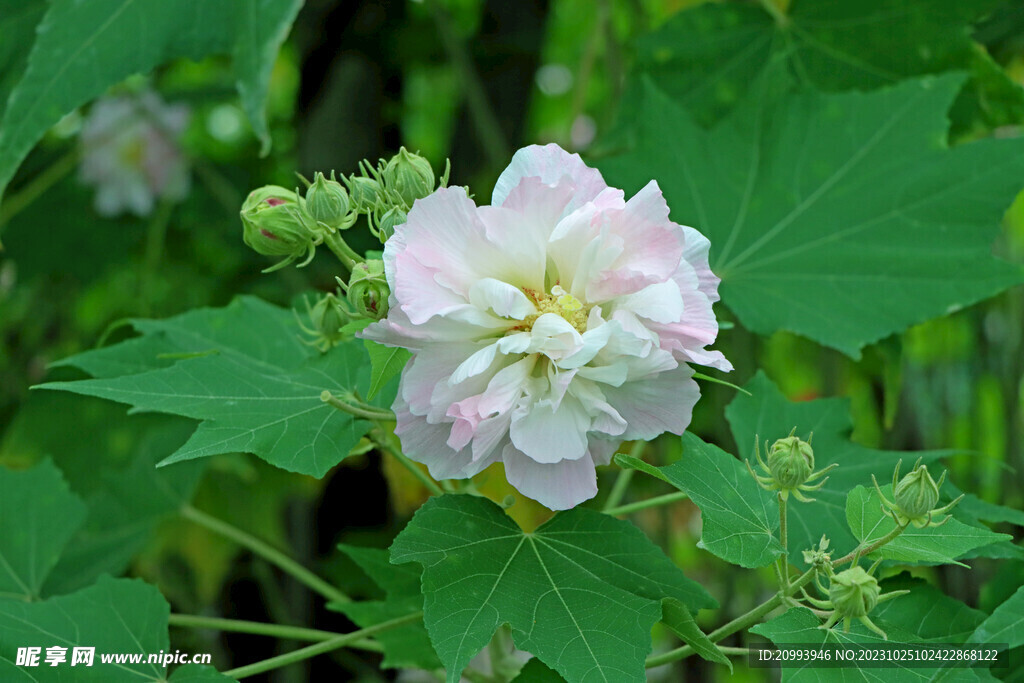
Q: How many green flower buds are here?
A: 10